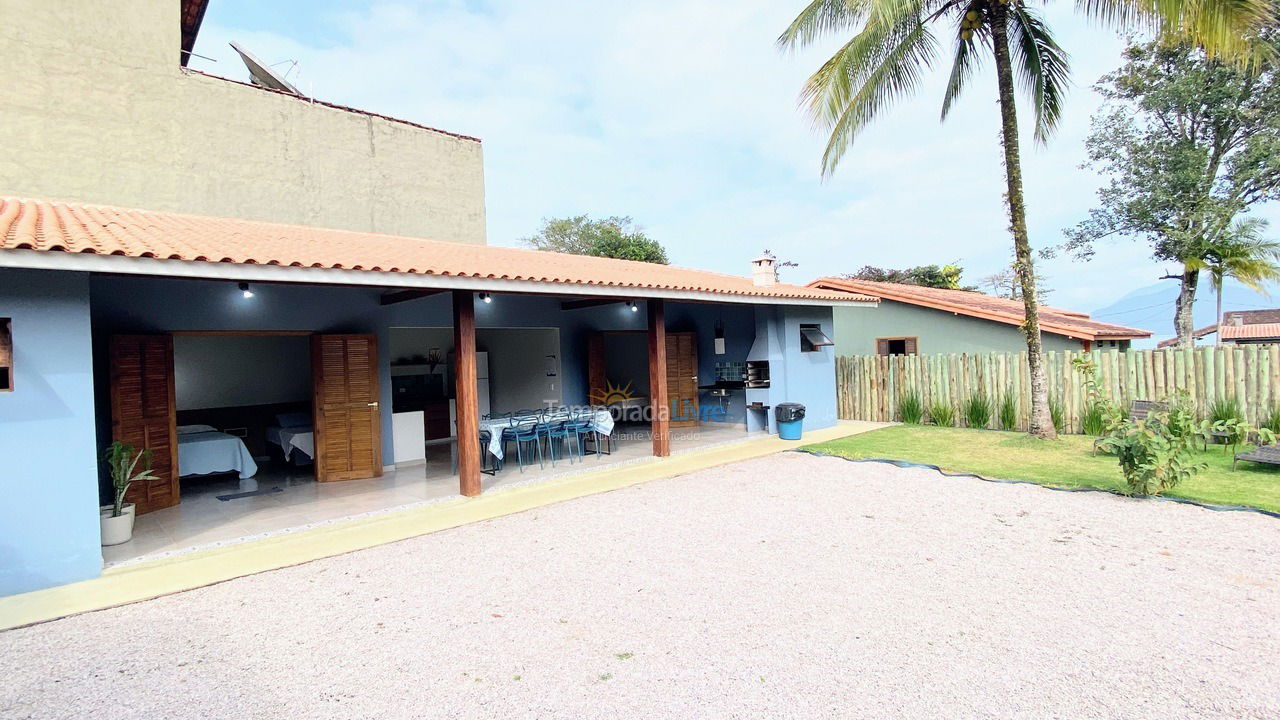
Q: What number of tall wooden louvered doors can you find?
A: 4